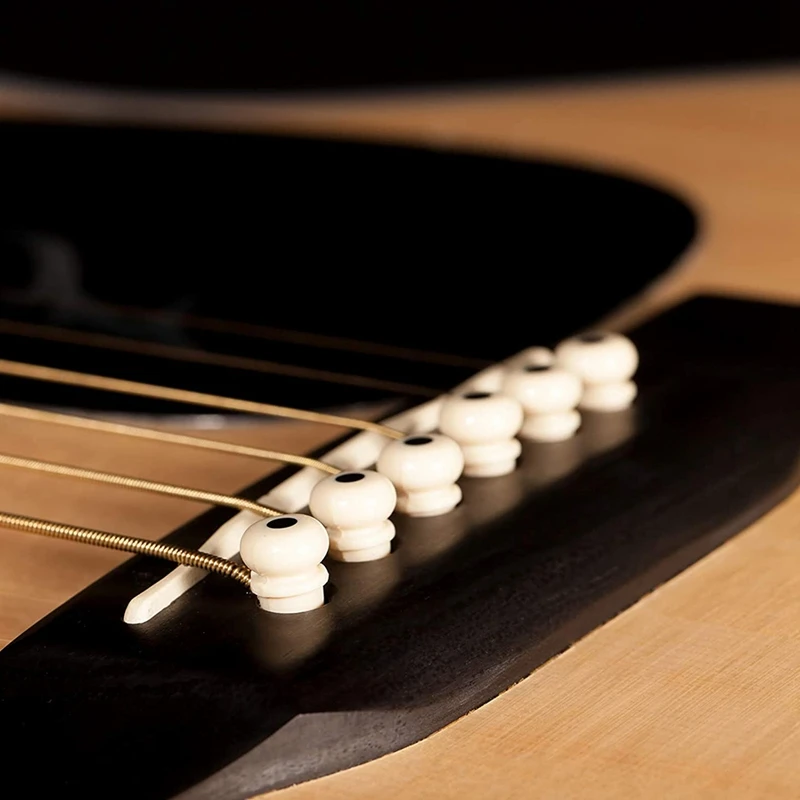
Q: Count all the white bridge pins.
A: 6